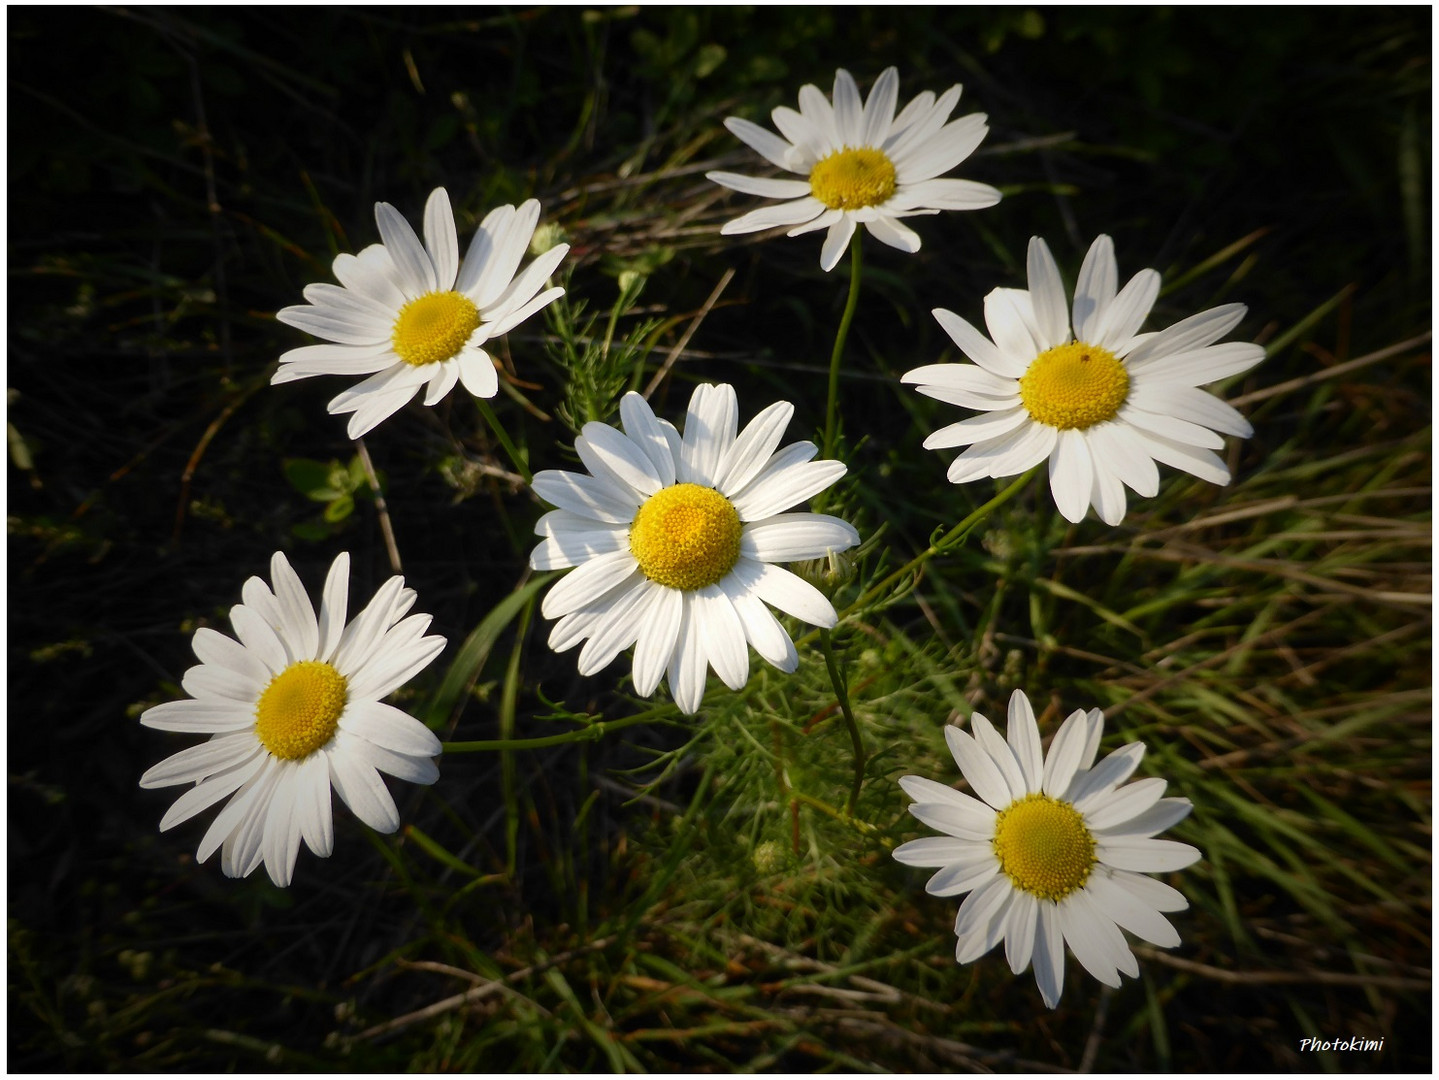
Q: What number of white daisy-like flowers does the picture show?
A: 6